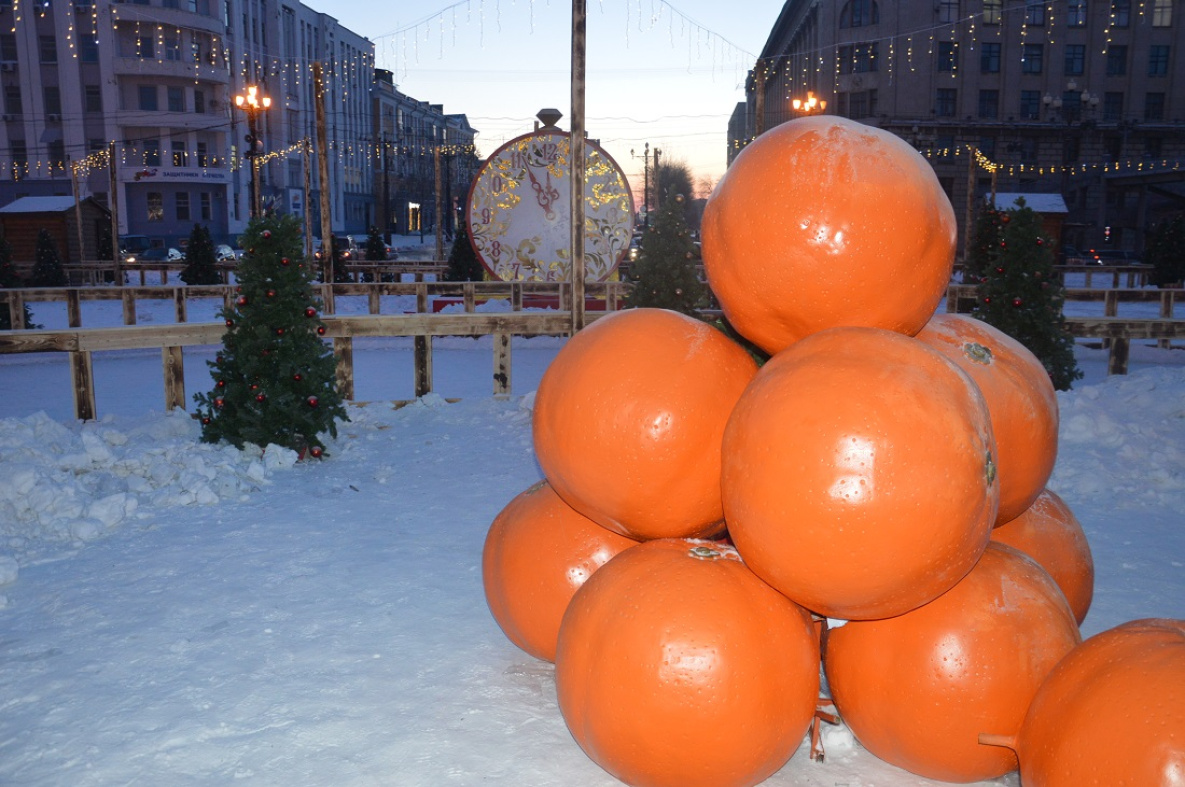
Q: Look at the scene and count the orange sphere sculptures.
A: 9